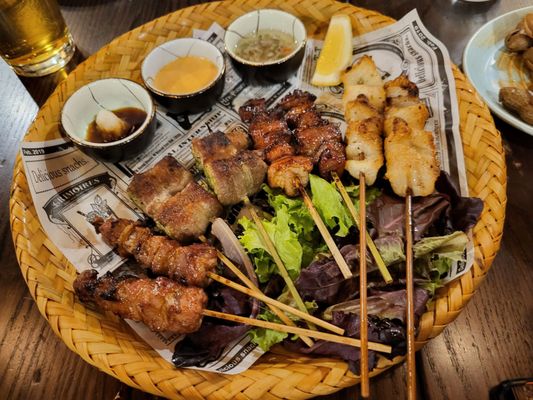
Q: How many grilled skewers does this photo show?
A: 8